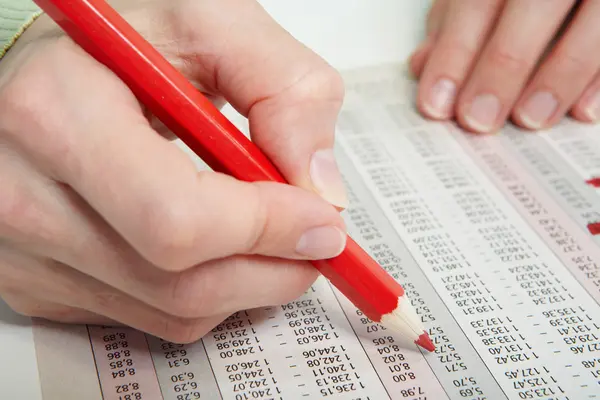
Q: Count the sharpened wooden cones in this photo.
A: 1